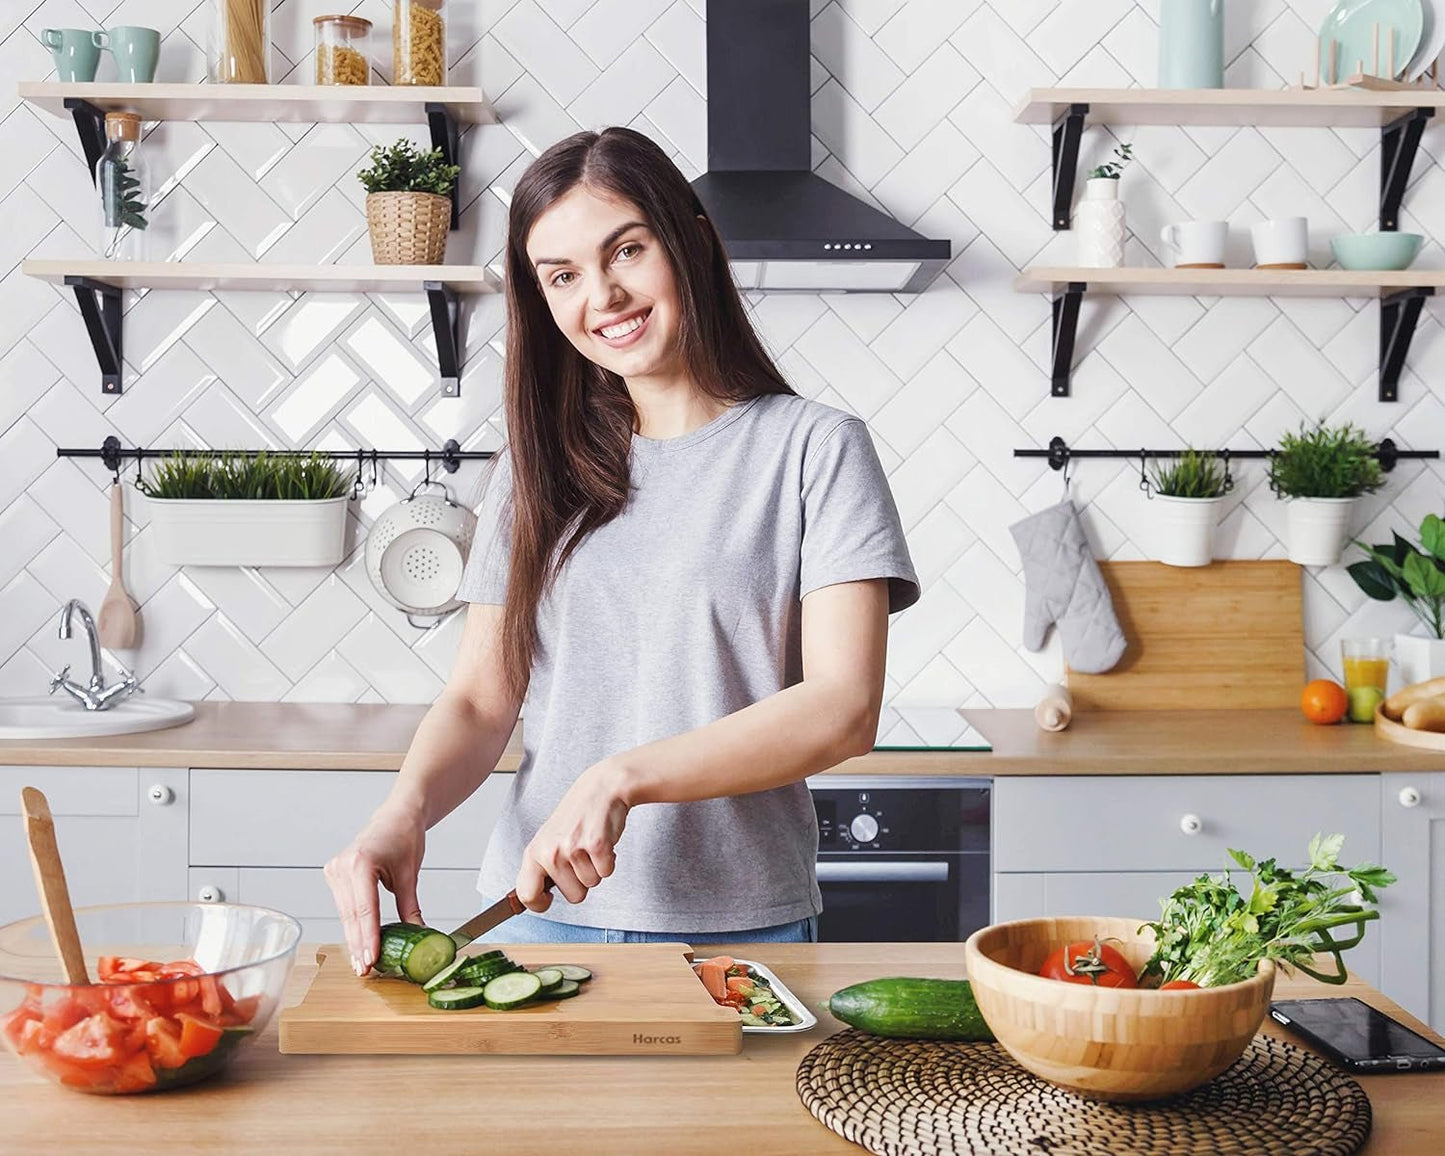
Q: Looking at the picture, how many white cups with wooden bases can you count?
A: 2